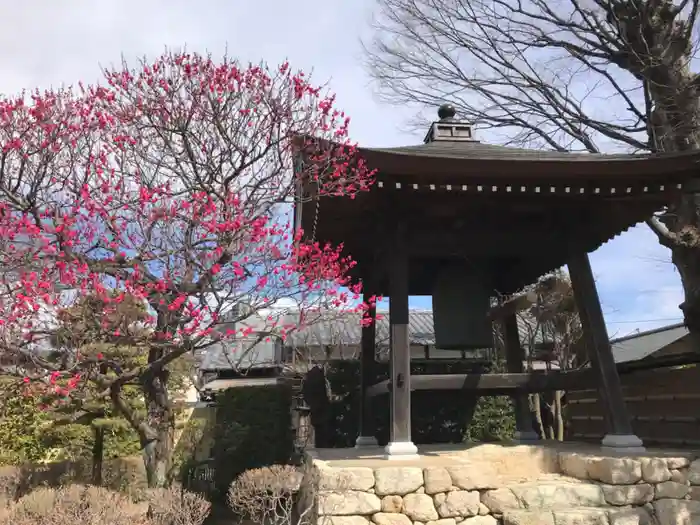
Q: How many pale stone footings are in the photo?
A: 4